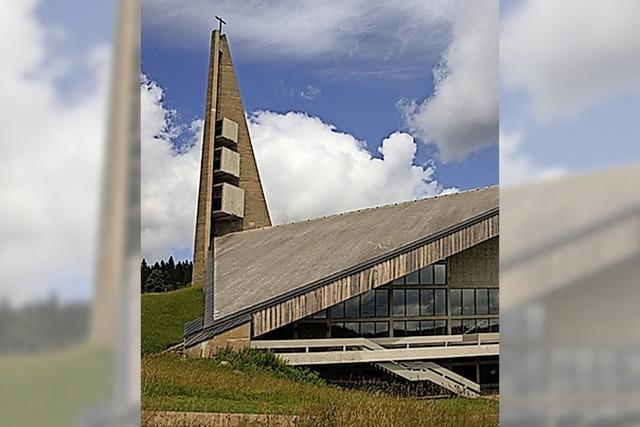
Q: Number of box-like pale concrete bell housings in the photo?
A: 3